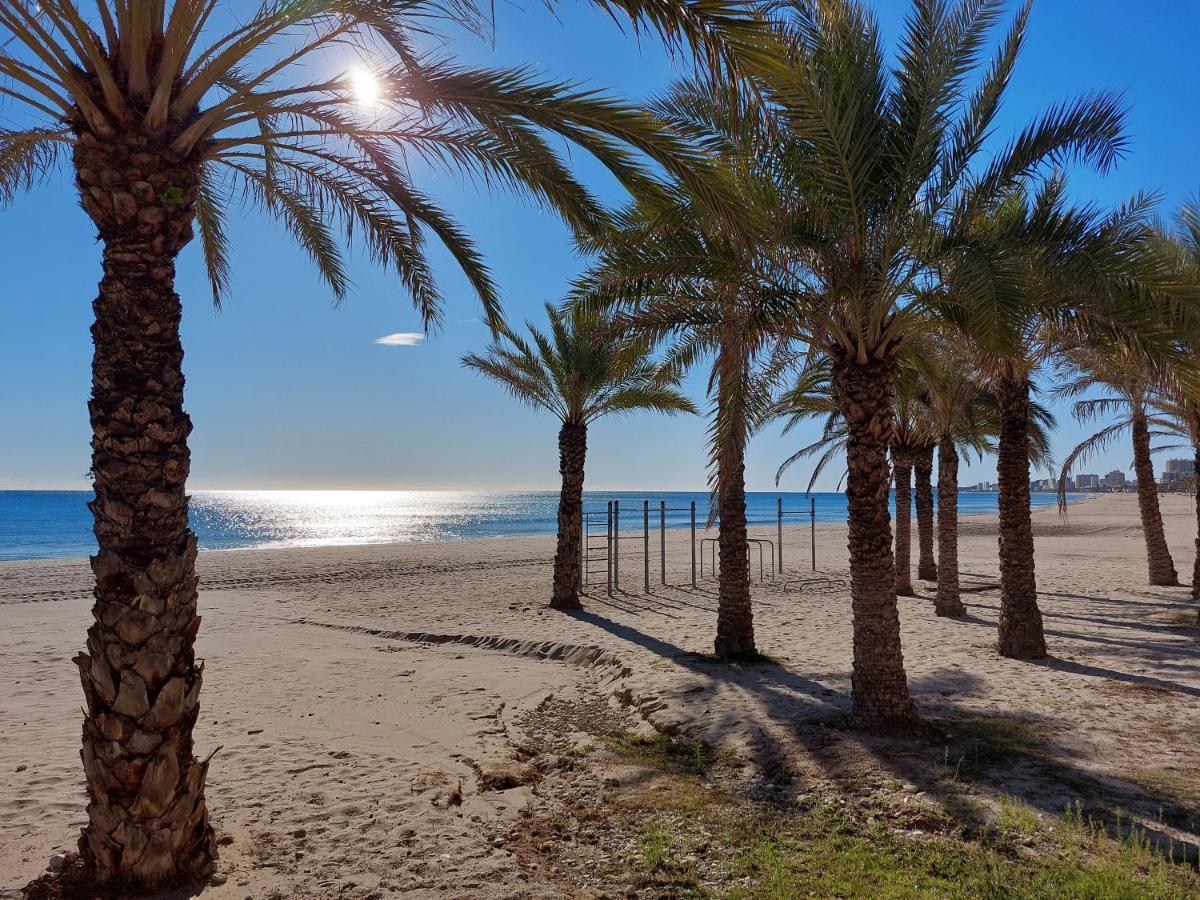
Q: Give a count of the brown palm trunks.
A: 10